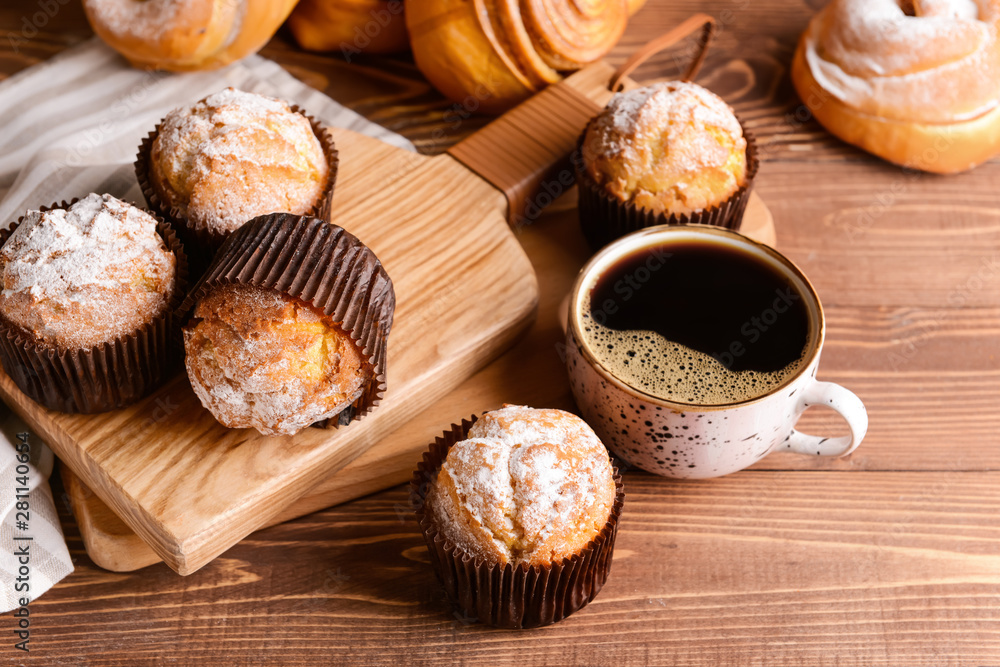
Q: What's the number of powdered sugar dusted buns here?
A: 2